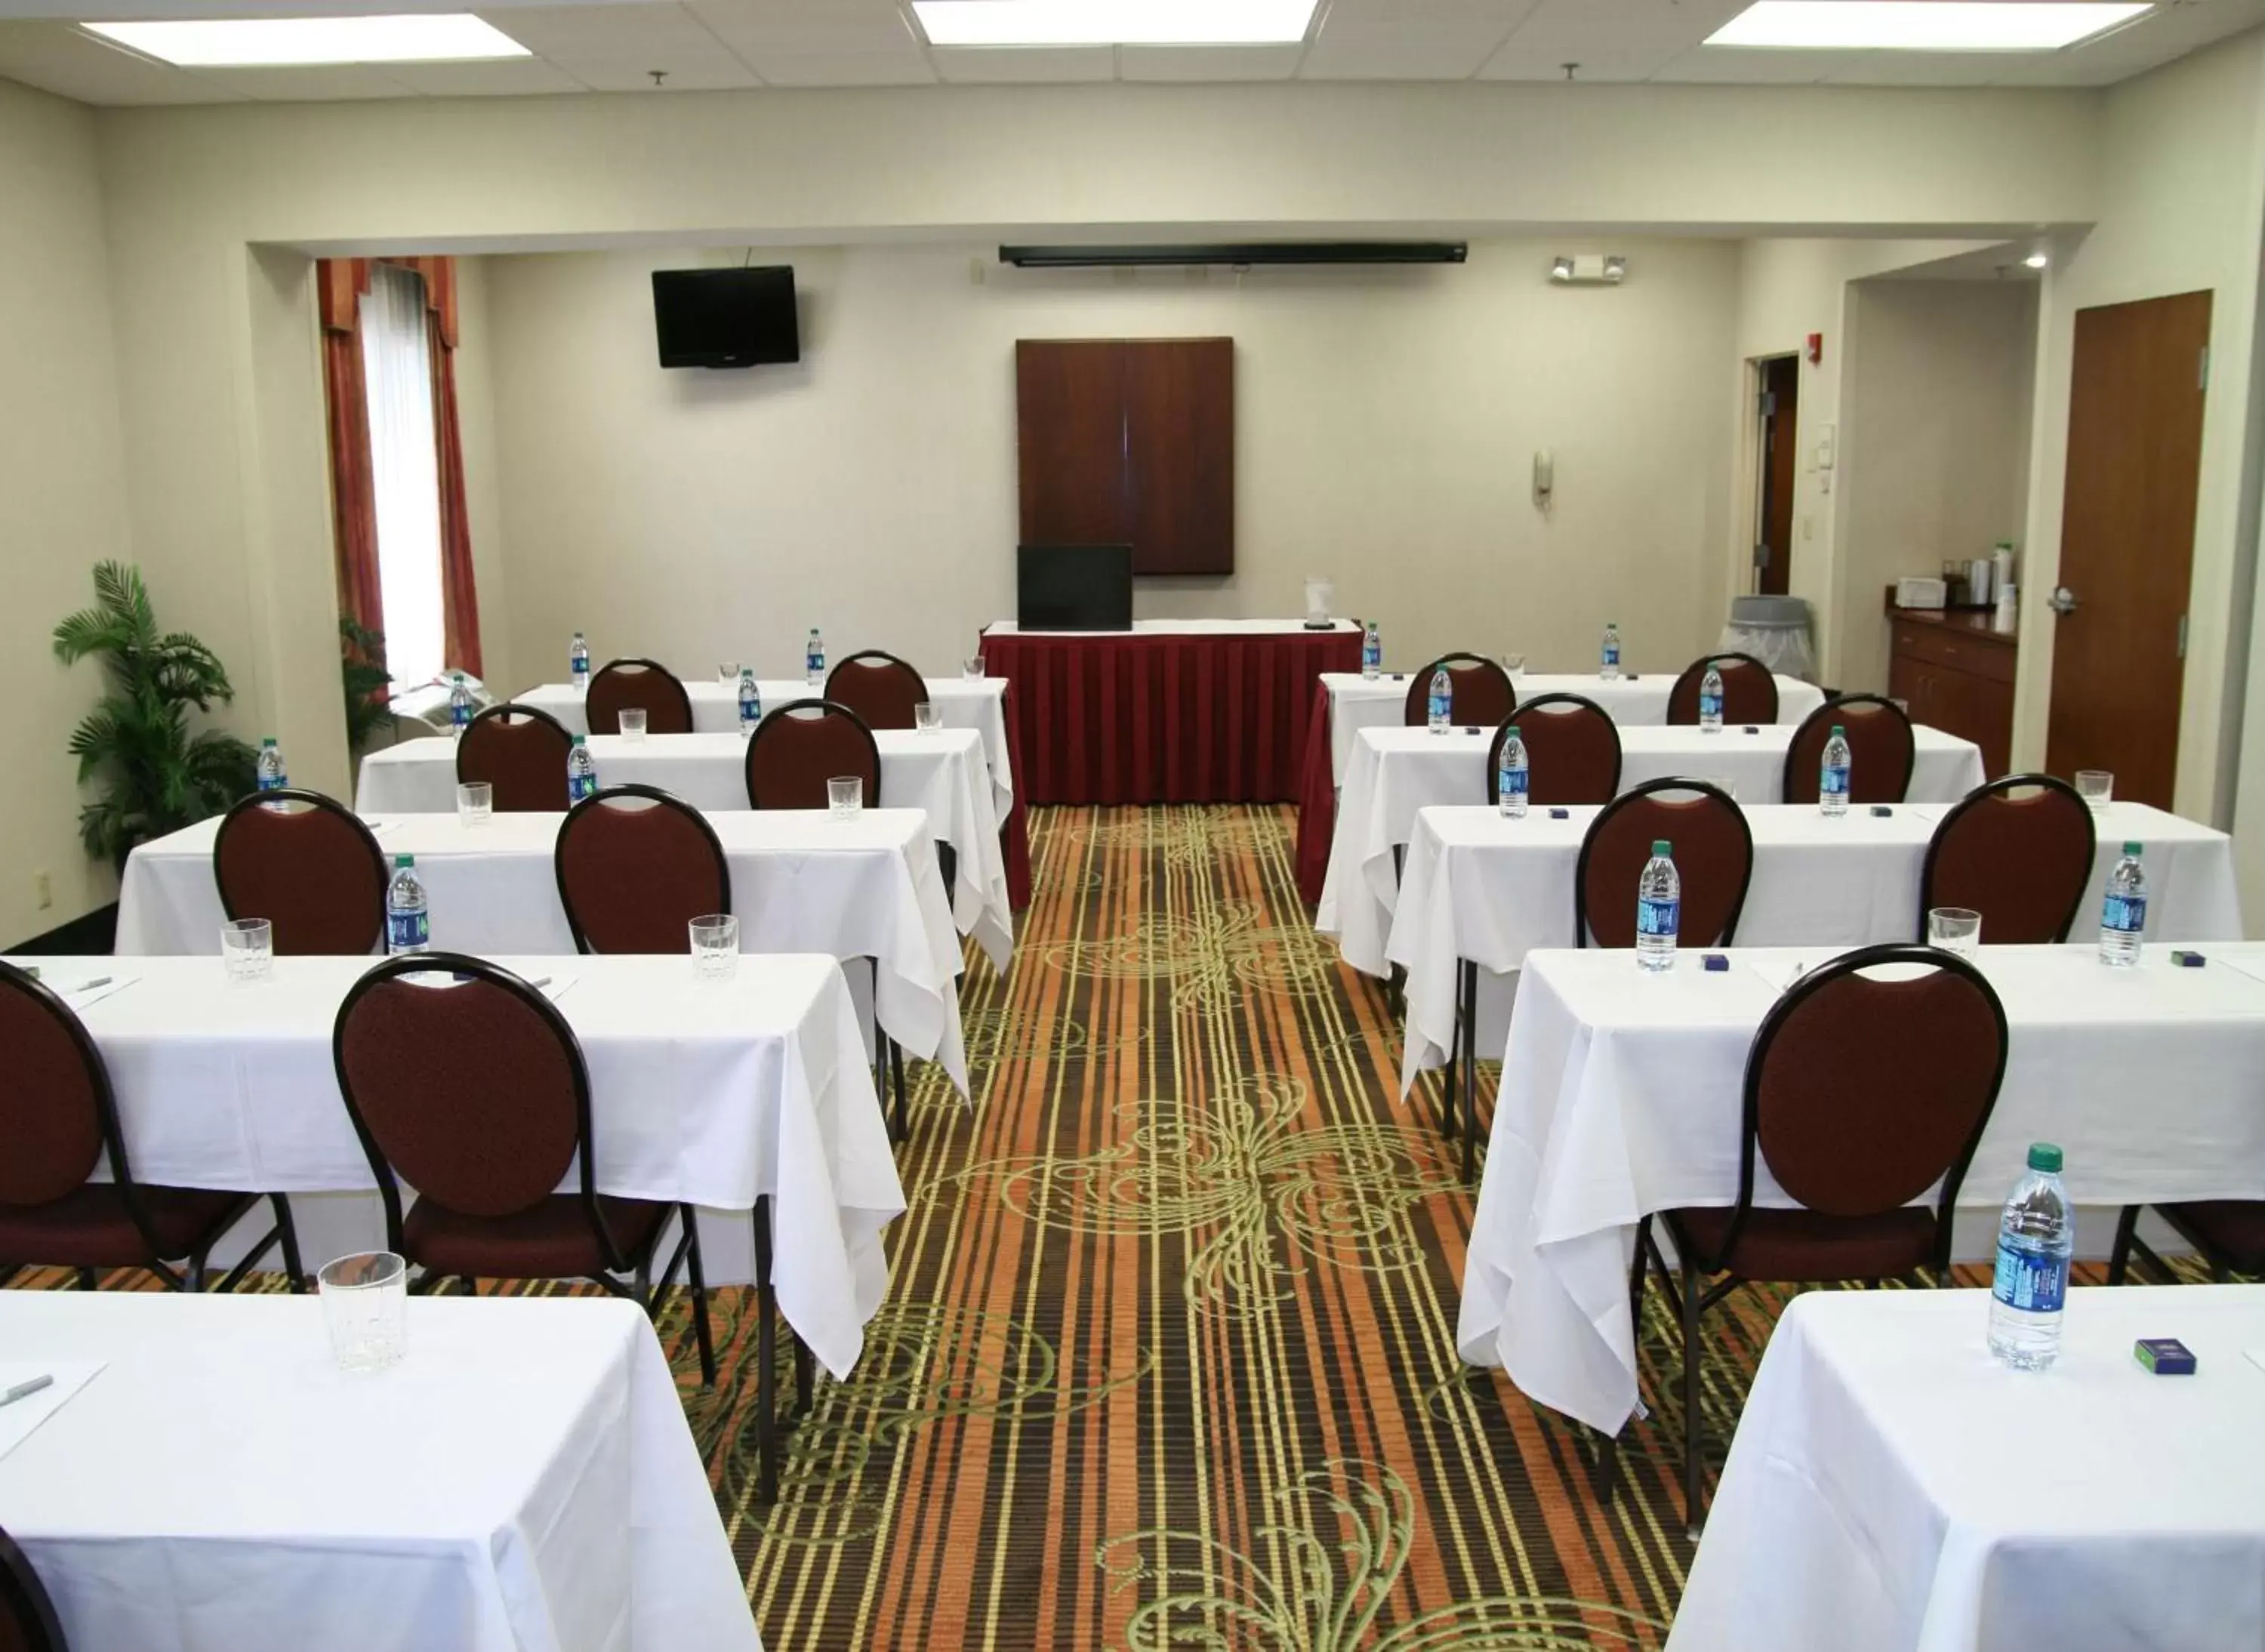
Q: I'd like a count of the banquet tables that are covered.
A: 11